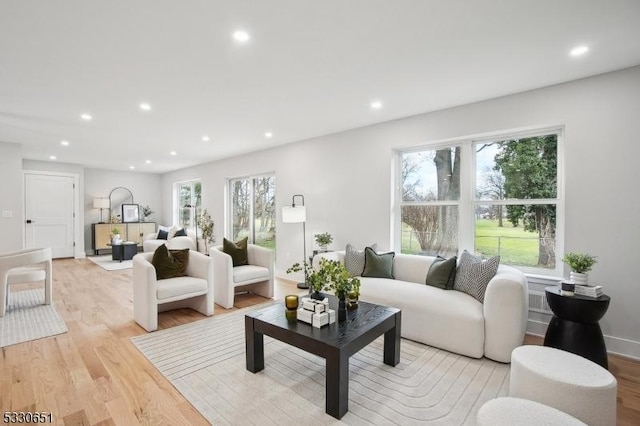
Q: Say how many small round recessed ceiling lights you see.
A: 12